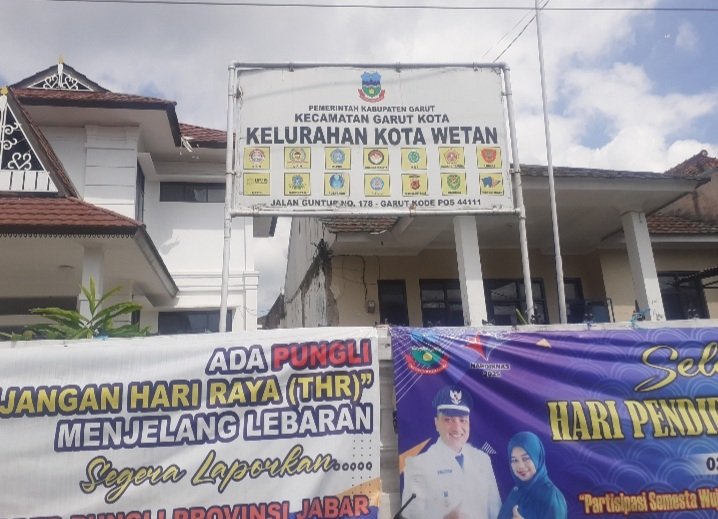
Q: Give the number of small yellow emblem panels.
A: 14